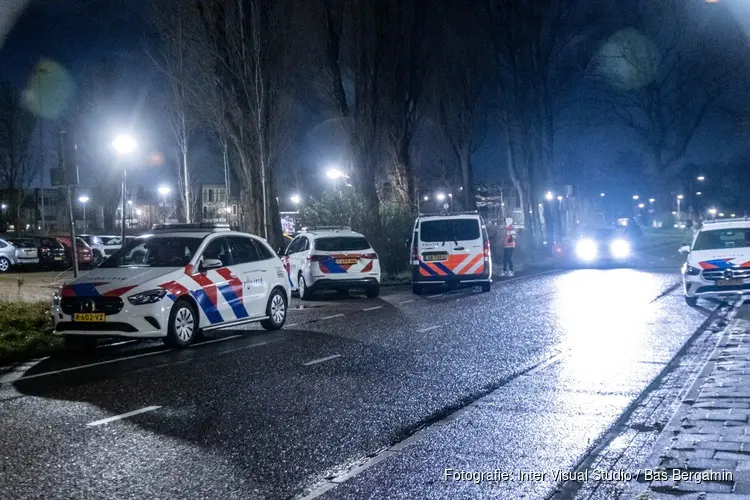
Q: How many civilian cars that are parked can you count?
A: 4